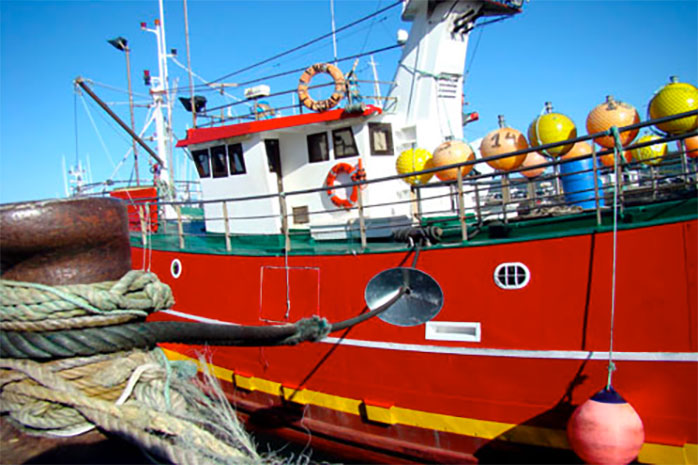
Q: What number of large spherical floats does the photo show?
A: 12